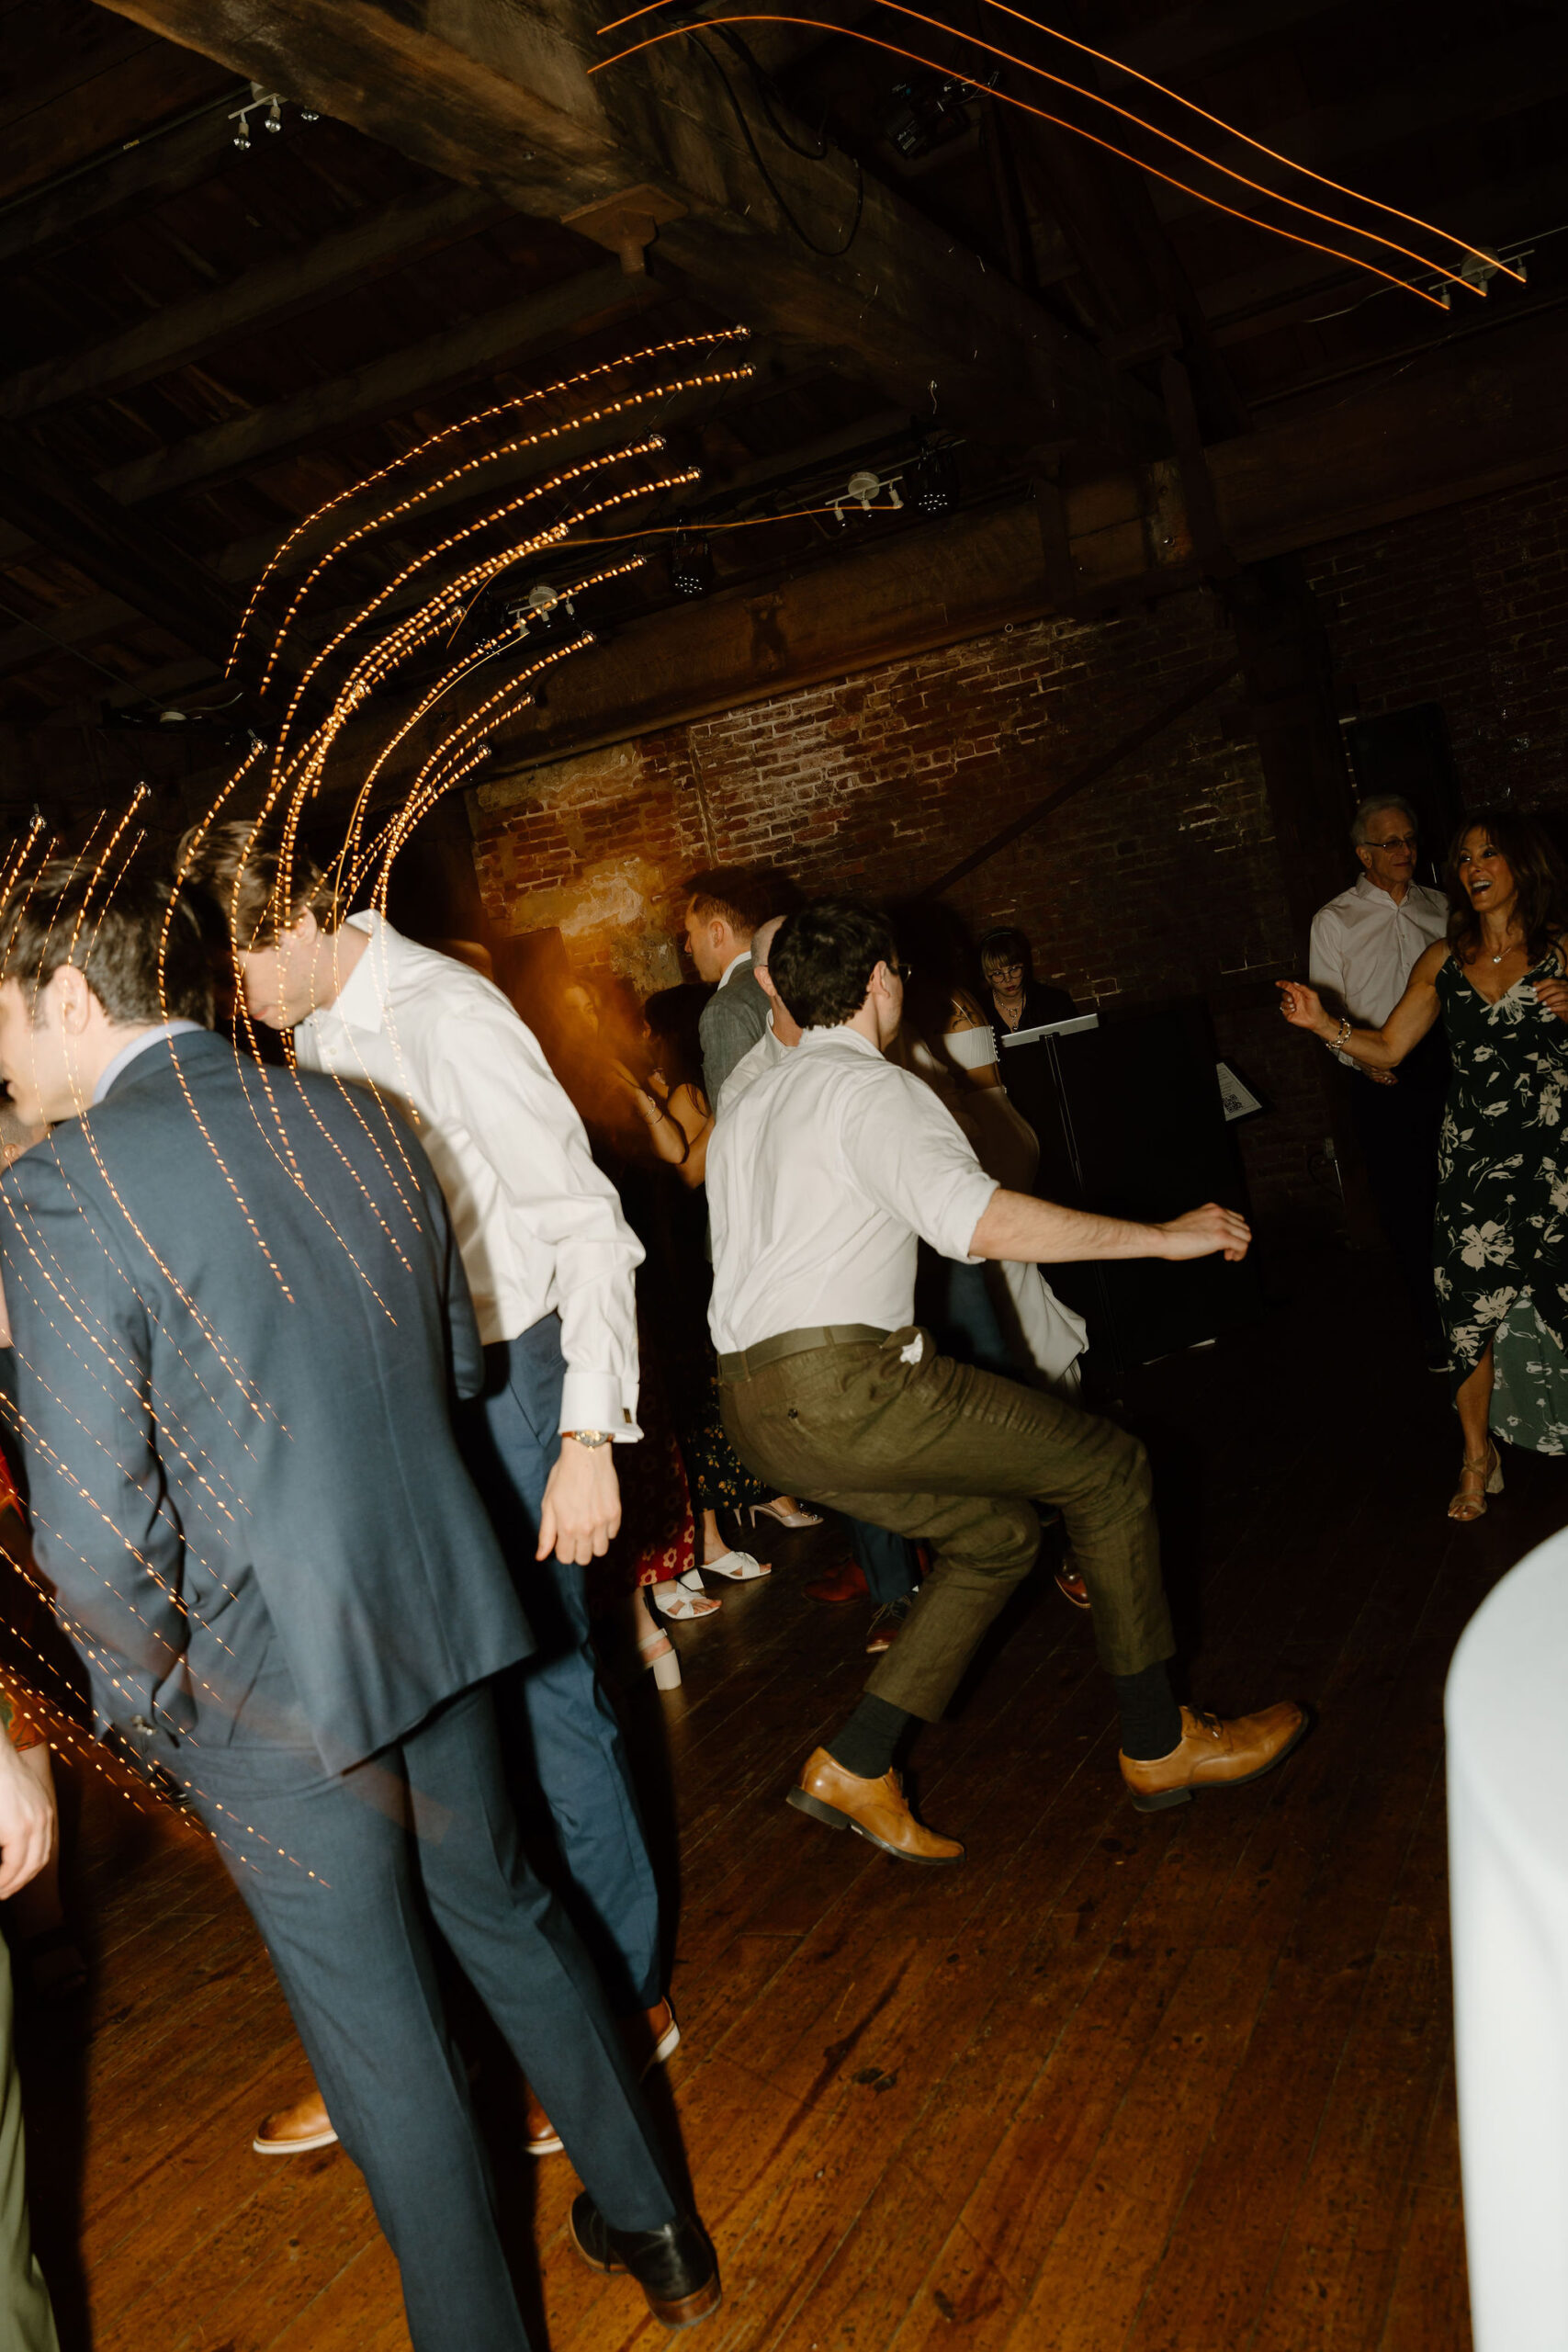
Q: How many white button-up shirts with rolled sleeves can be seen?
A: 1